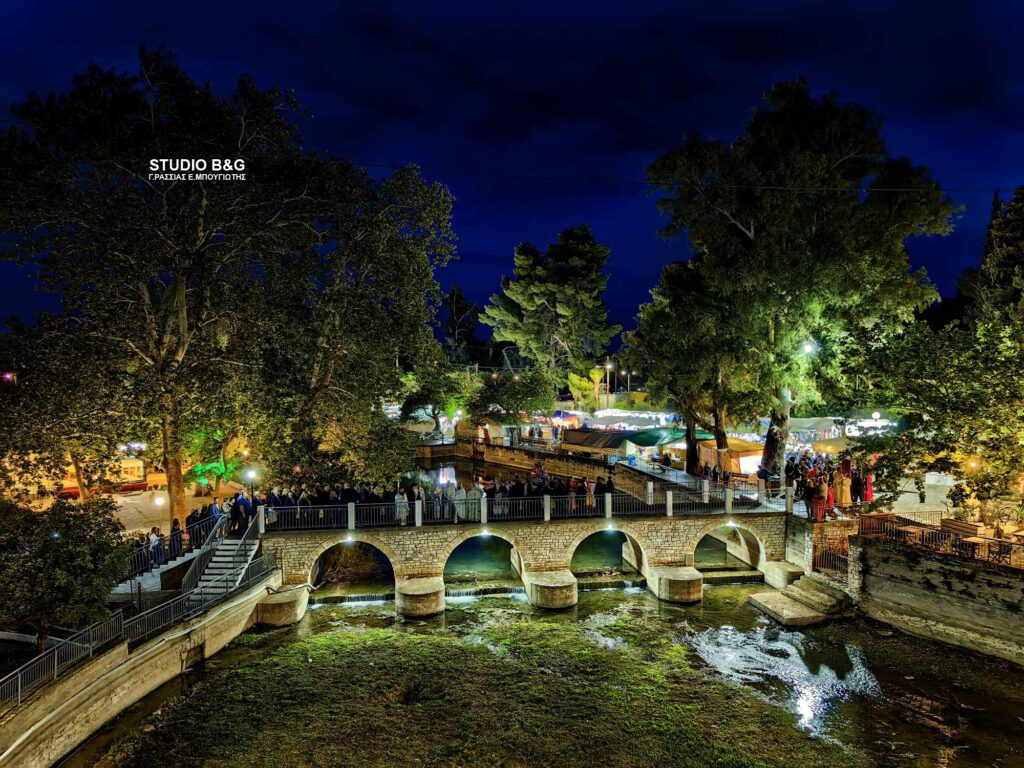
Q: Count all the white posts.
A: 12